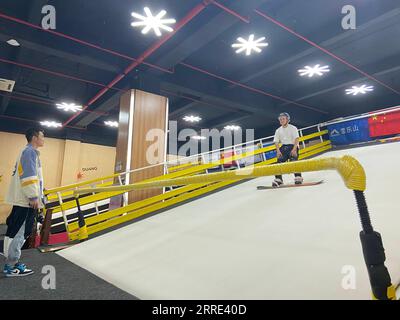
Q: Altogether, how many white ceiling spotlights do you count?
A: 10